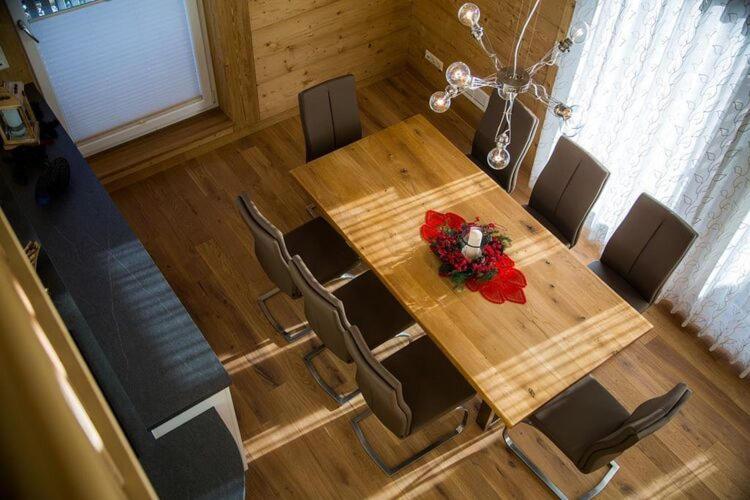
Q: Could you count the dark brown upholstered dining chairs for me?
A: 8